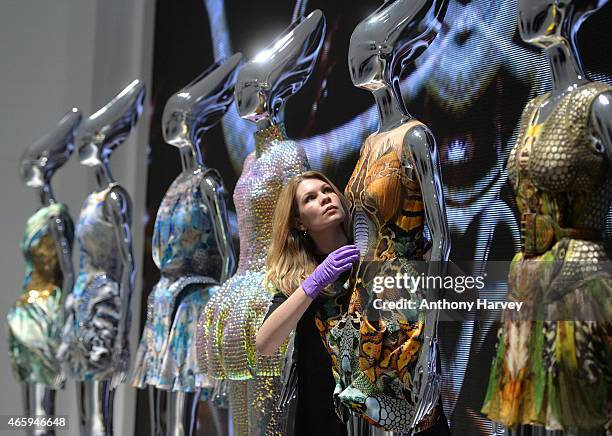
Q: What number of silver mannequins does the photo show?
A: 6